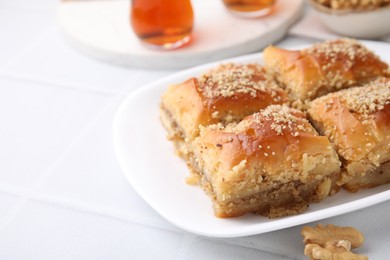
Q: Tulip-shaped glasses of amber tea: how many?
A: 2